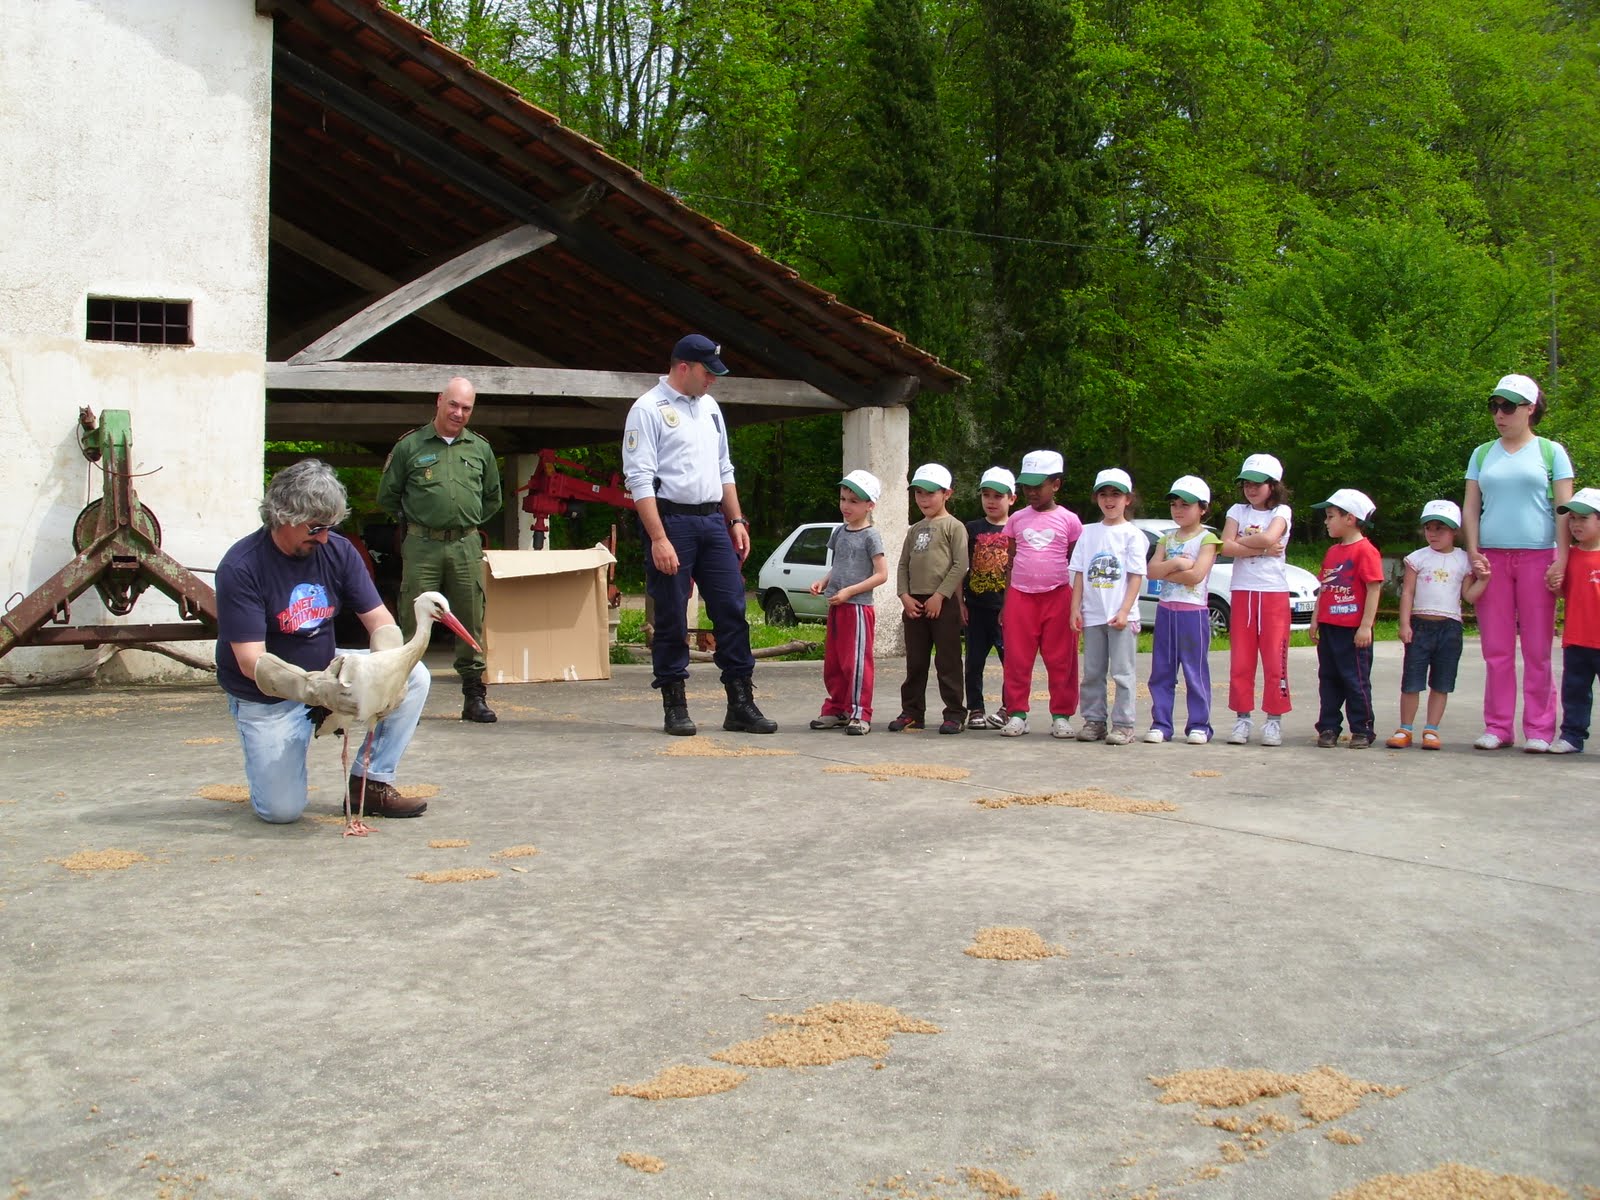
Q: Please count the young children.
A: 10